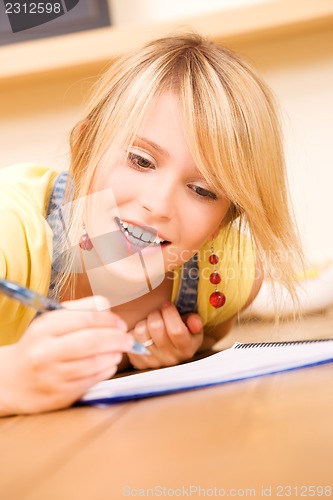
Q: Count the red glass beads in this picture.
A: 4